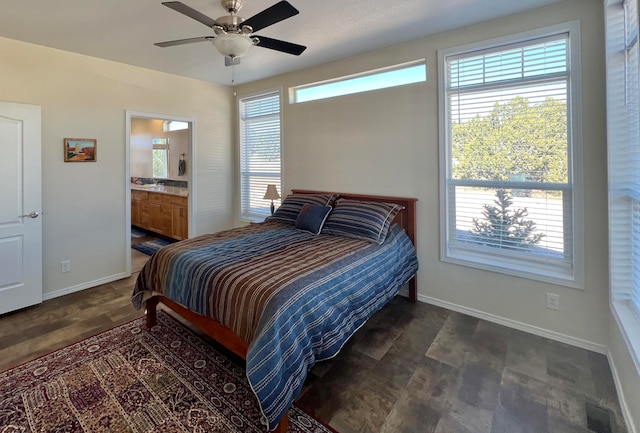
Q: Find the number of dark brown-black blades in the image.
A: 2